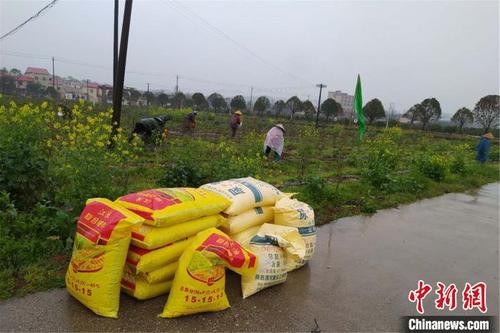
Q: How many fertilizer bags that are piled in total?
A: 12